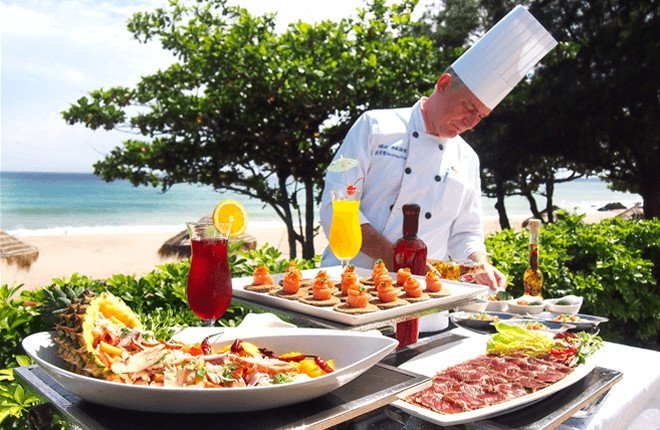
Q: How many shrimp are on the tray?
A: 14